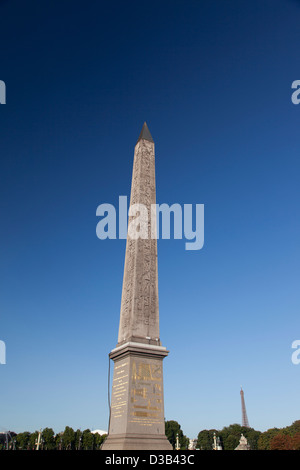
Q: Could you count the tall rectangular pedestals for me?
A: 1